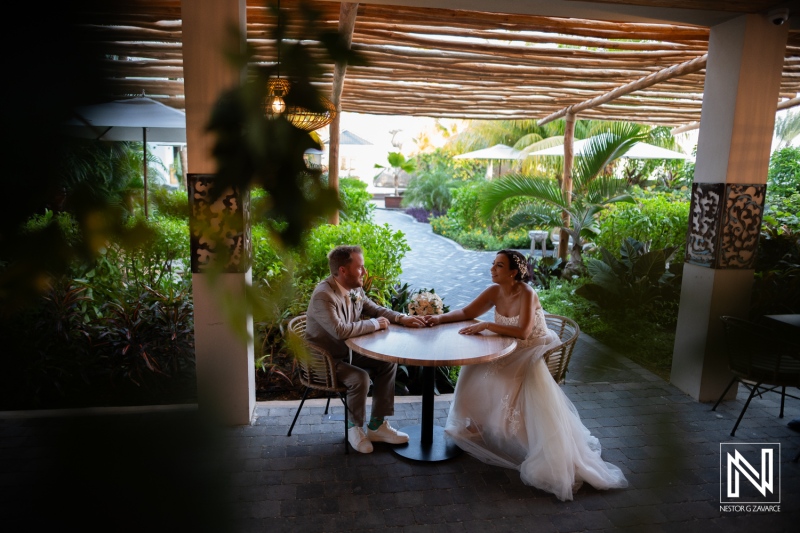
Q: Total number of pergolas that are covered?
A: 1